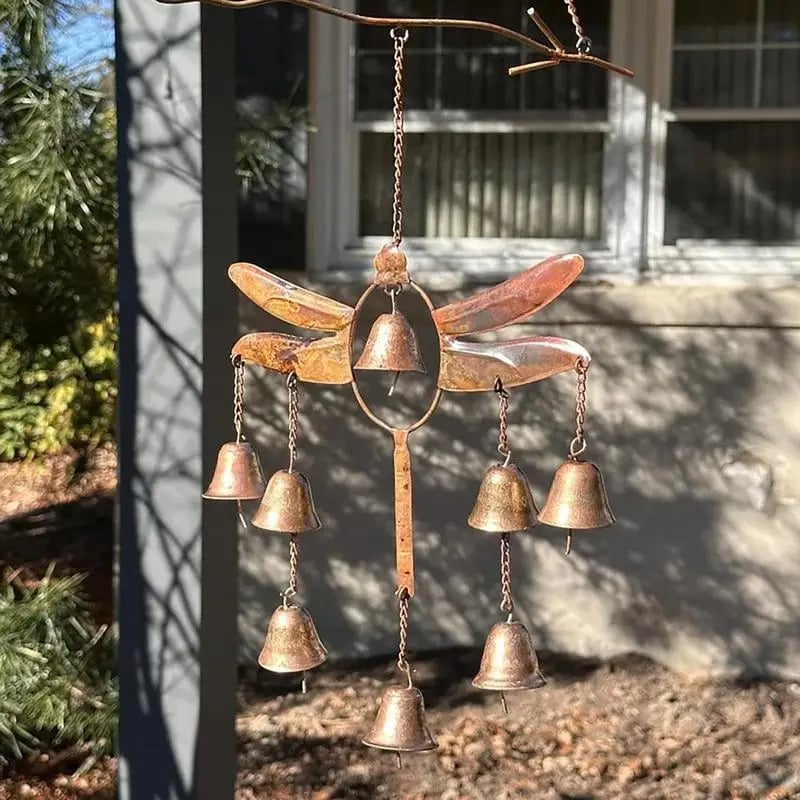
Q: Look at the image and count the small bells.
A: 8